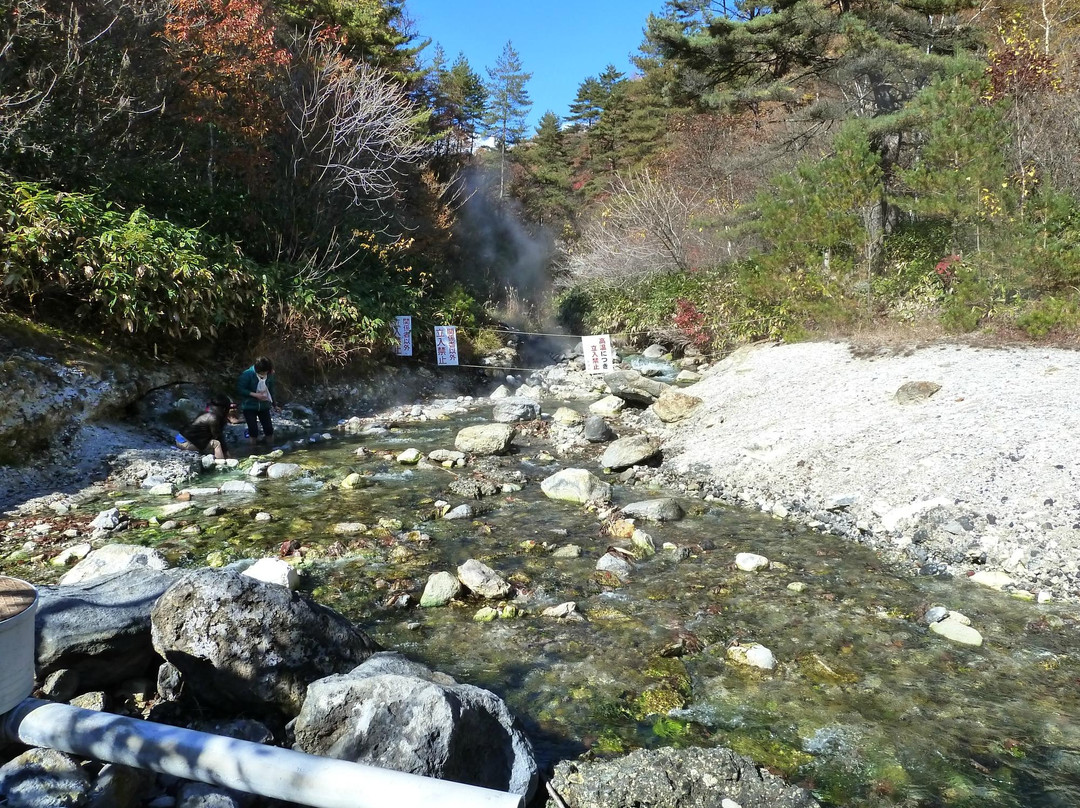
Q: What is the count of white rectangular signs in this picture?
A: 3